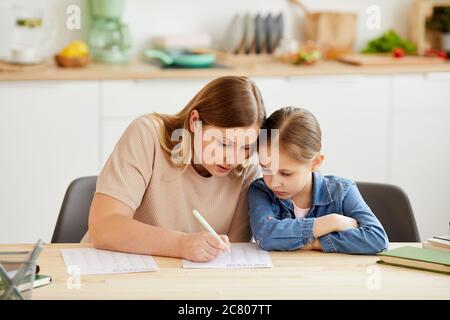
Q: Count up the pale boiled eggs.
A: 0